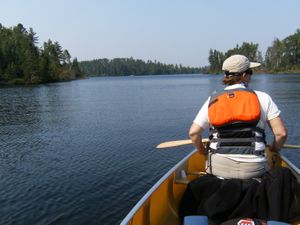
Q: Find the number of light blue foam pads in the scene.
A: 2